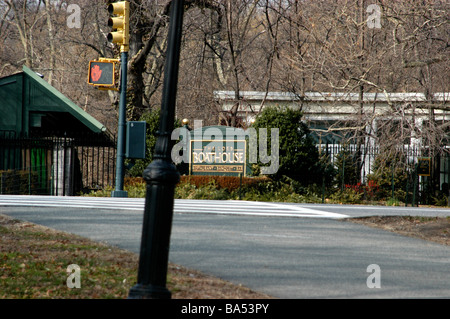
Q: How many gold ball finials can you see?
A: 2